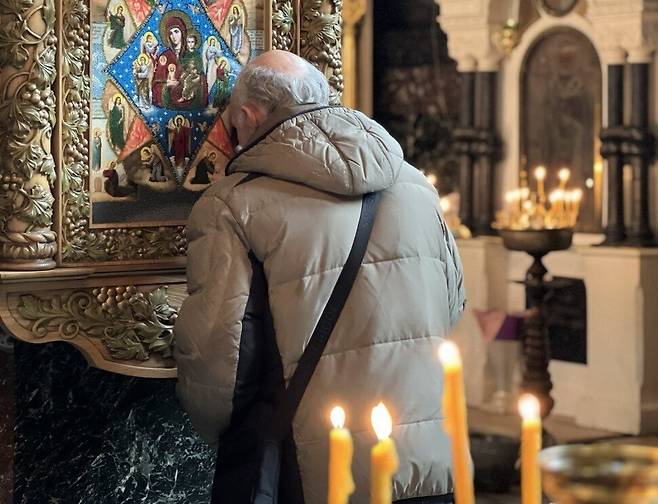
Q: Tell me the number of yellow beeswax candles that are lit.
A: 4